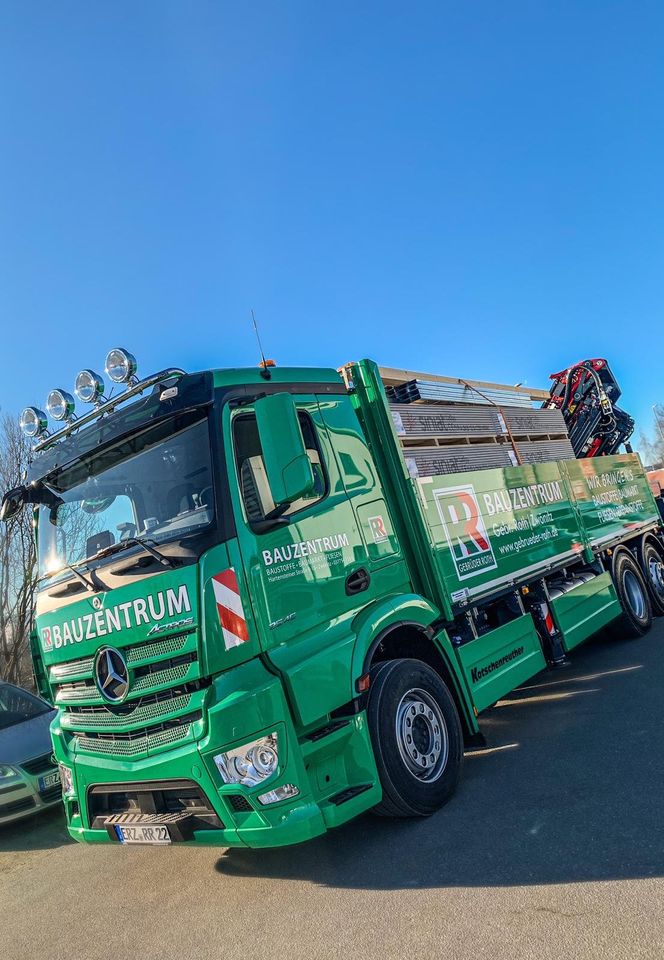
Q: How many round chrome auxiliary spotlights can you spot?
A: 4